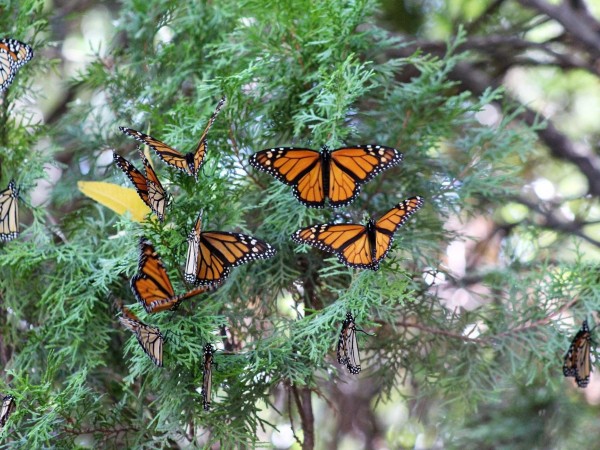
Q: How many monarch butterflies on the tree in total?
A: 13